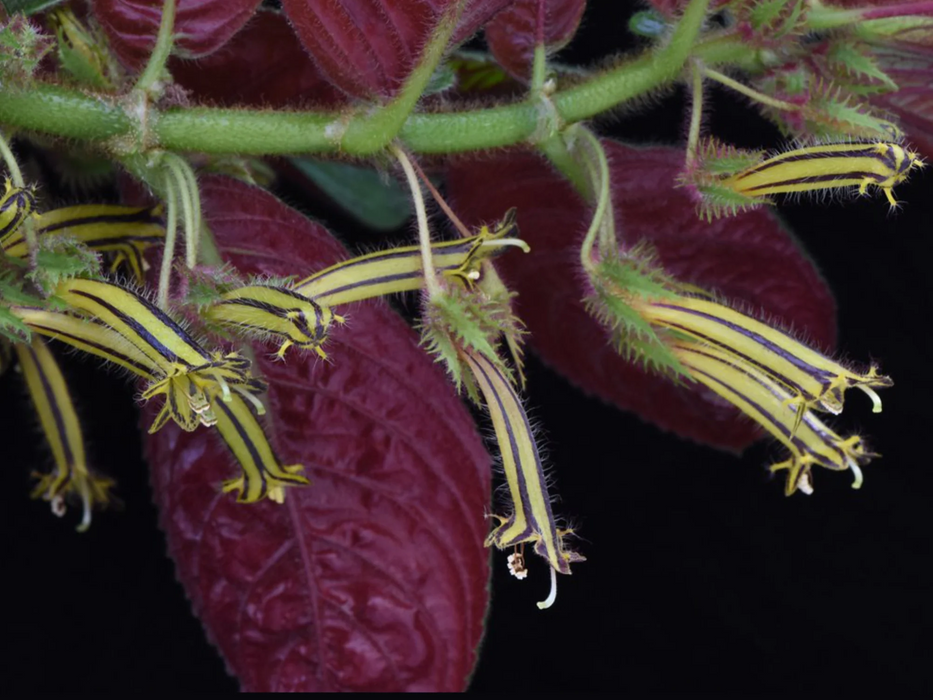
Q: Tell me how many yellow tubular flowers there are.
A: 12